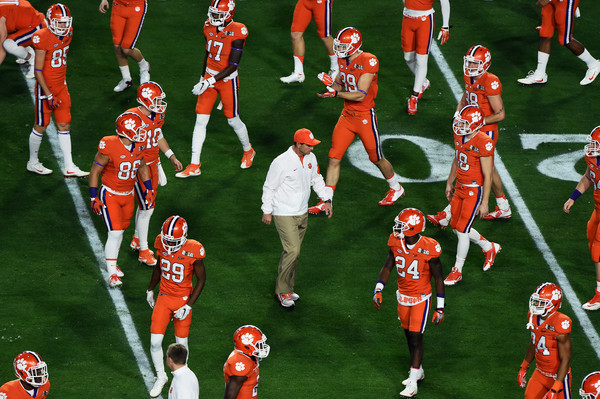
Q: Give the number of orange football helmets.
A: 14